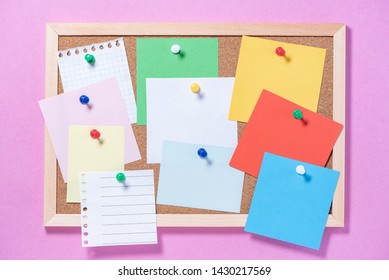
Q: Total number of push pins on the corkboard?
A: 10